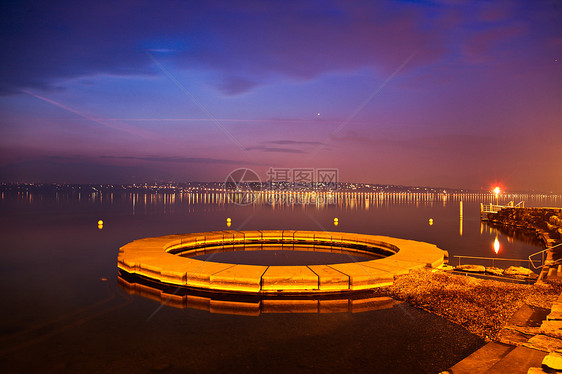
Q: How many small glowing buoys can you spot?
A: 4